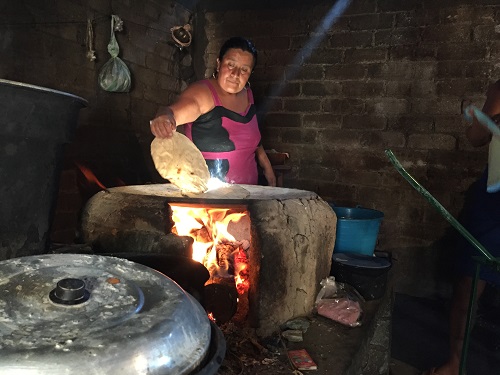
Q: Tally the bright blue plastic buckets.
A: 1